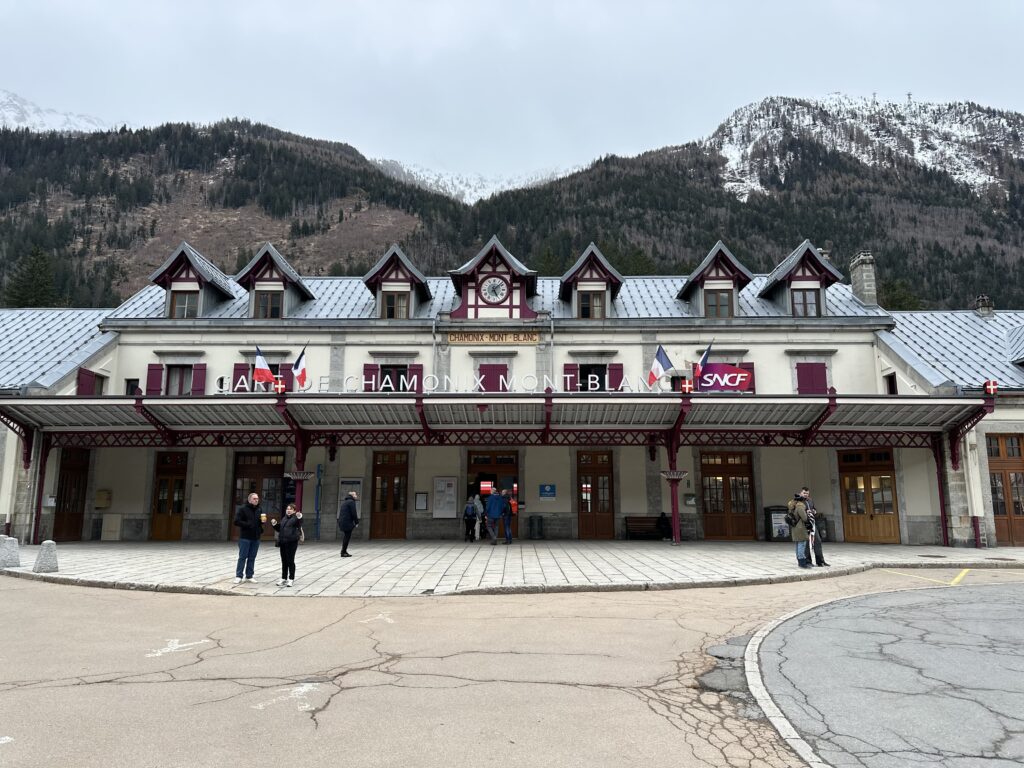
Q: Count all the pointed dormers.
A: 7